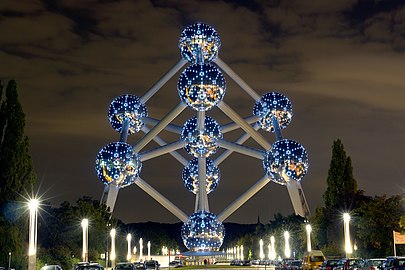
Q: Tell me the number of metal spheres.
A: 9